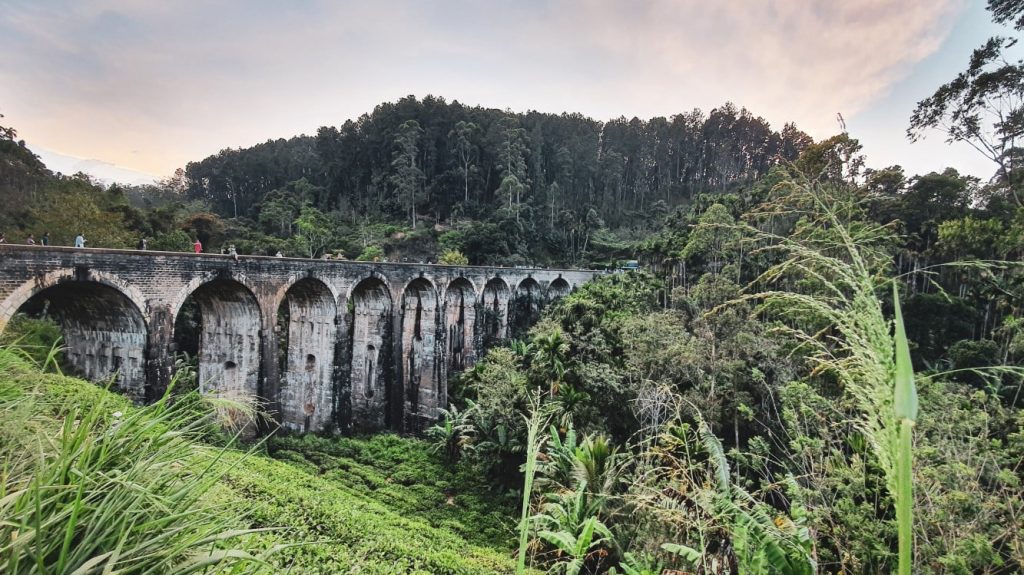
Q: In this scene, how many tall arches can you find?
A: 9